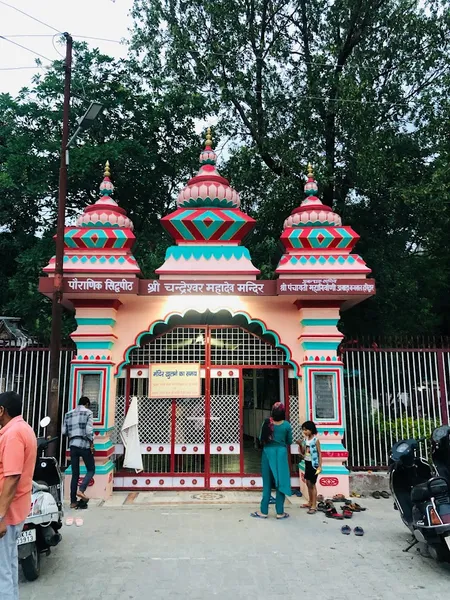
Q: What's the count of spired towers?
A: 3